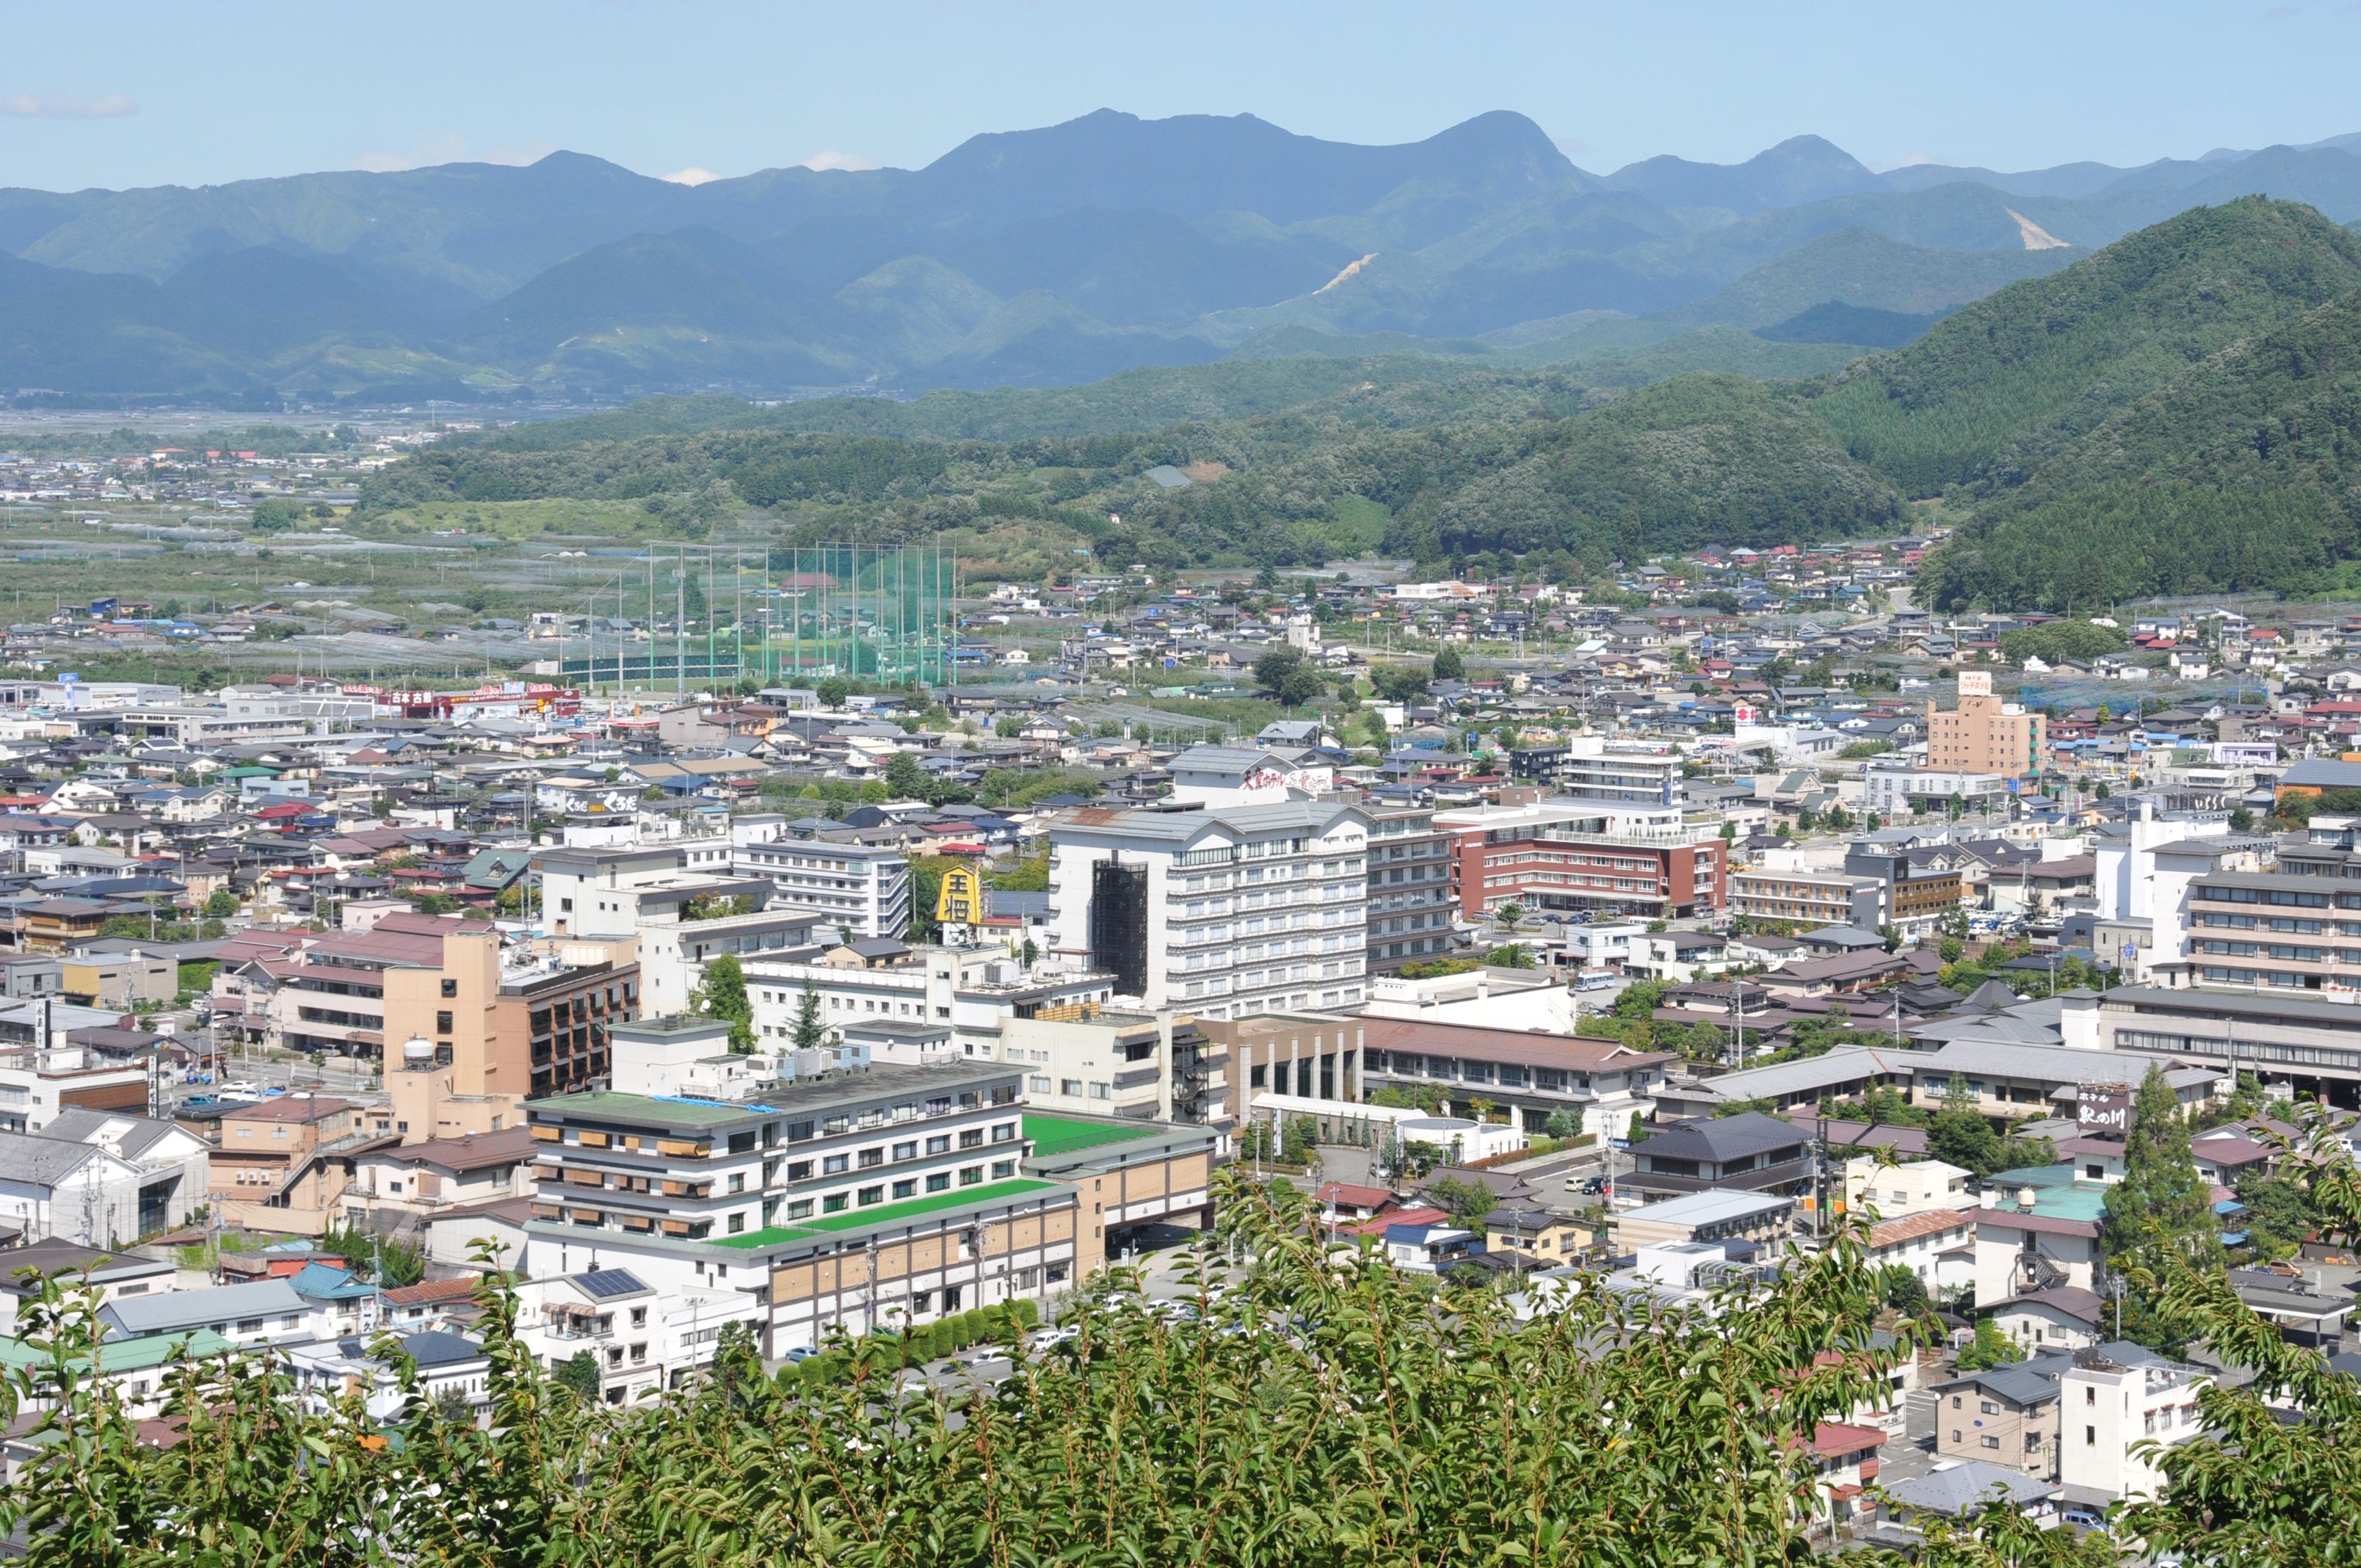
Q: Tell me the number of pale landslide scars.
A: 2